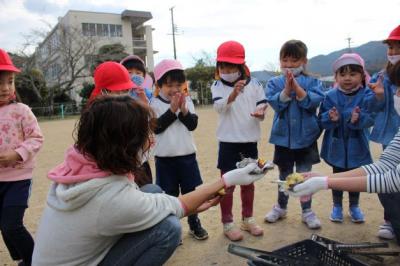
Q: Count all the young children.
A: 8